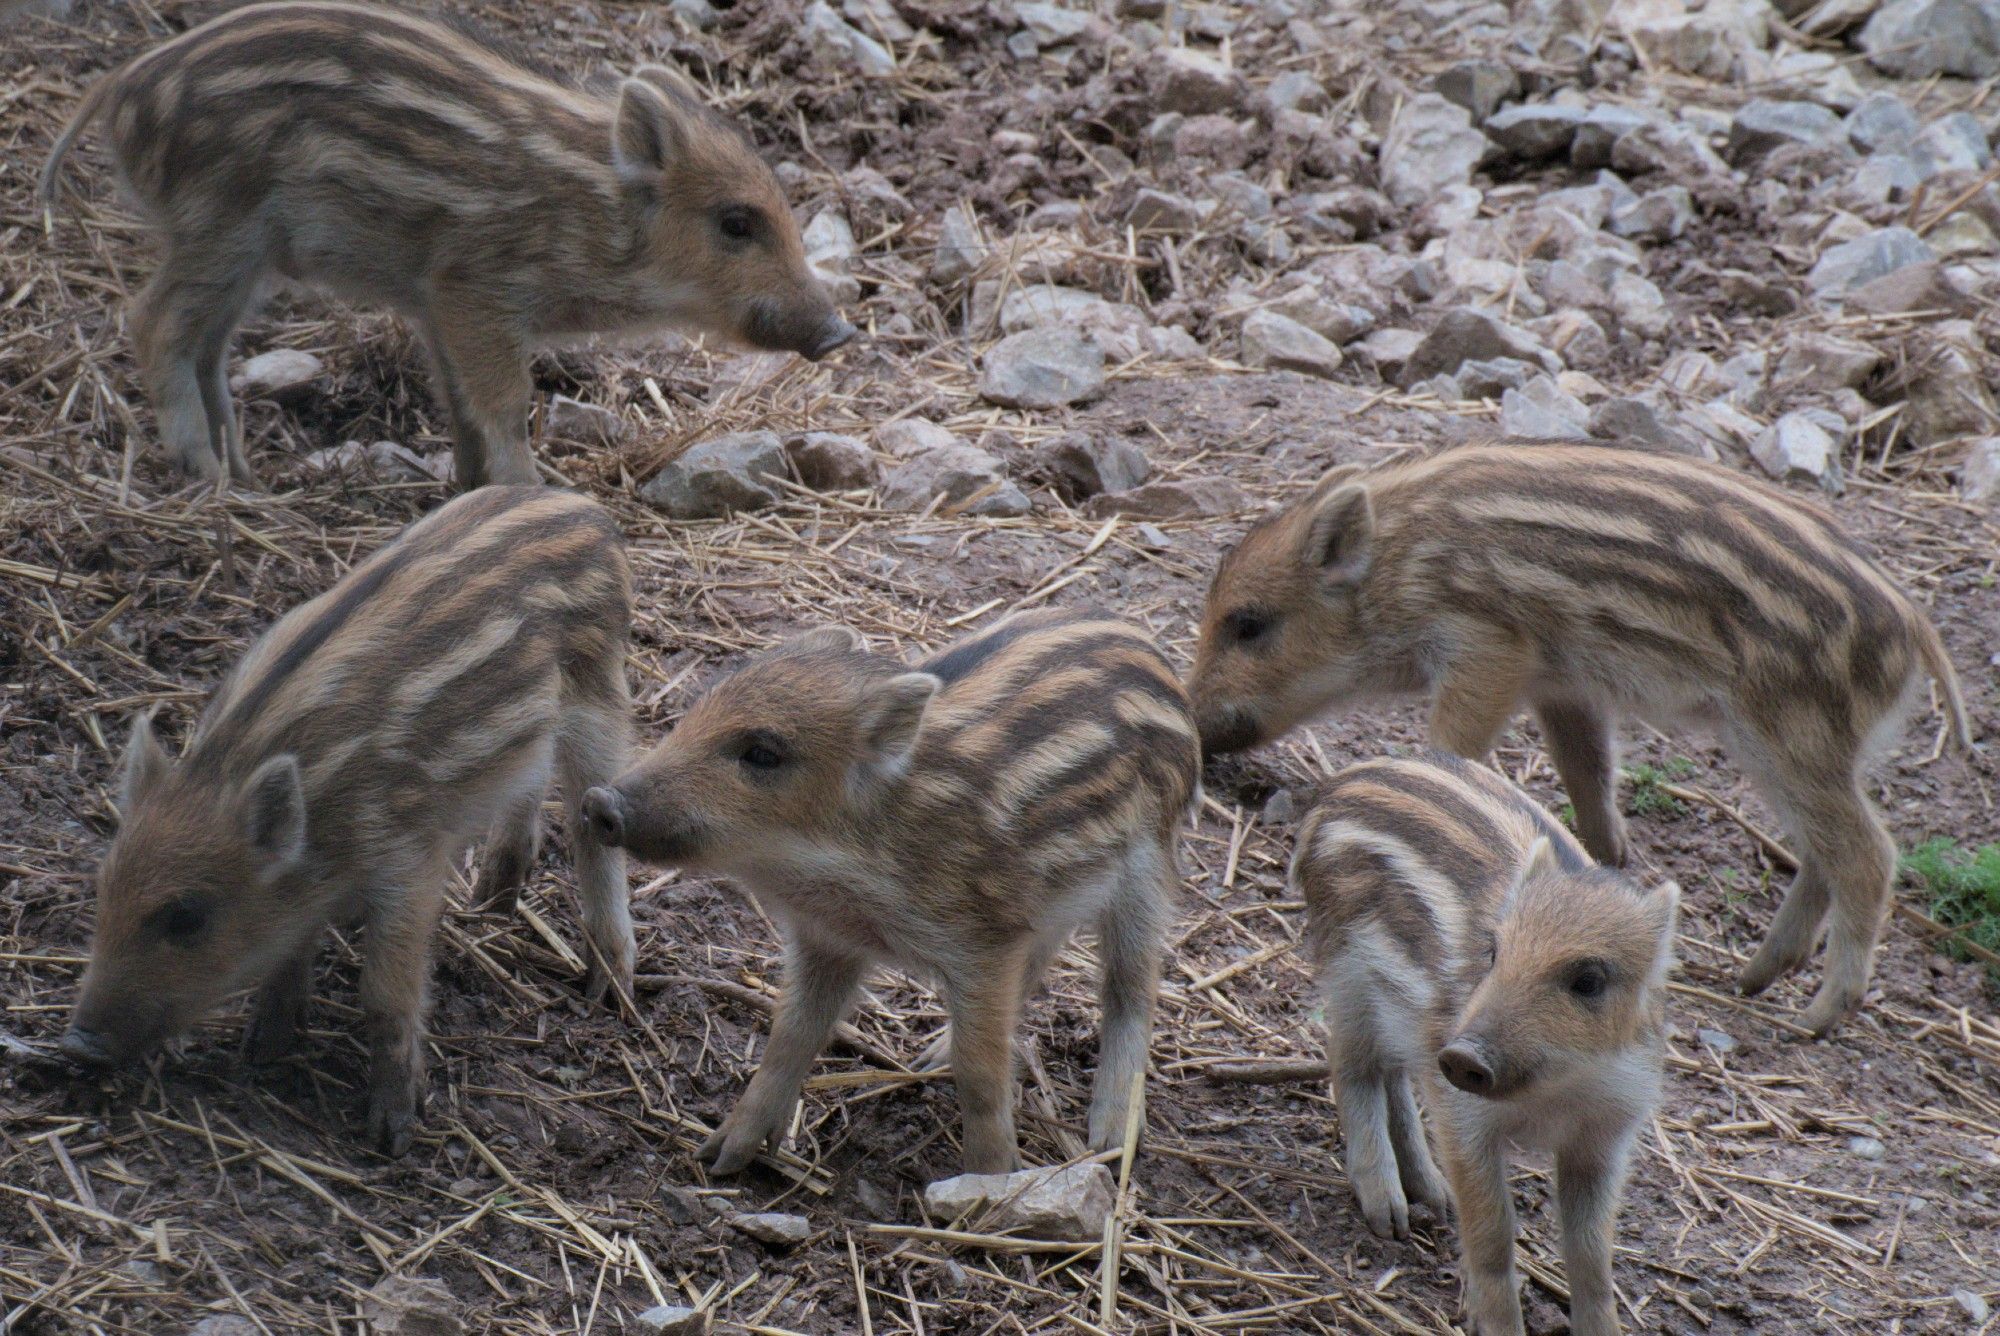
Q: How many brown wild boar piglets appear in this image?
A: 5